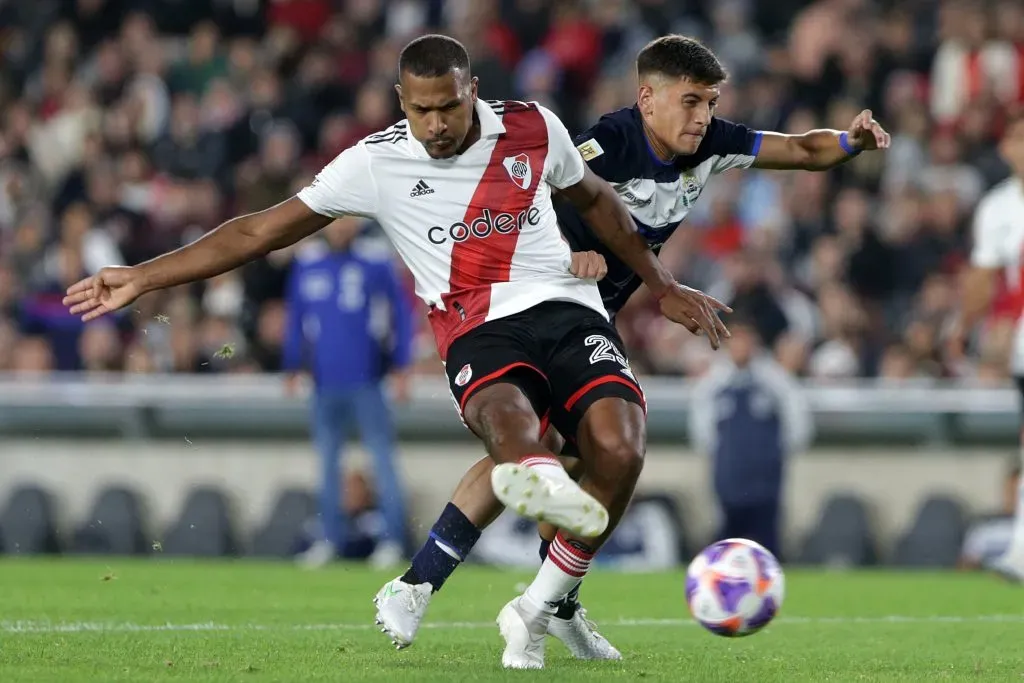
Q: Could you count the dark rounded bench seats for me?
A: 6